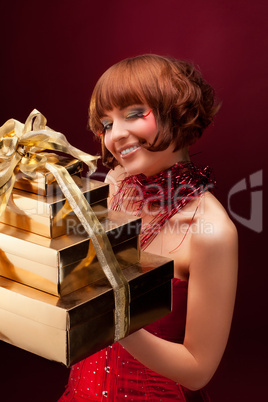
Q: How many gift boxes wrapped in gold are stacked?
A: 4